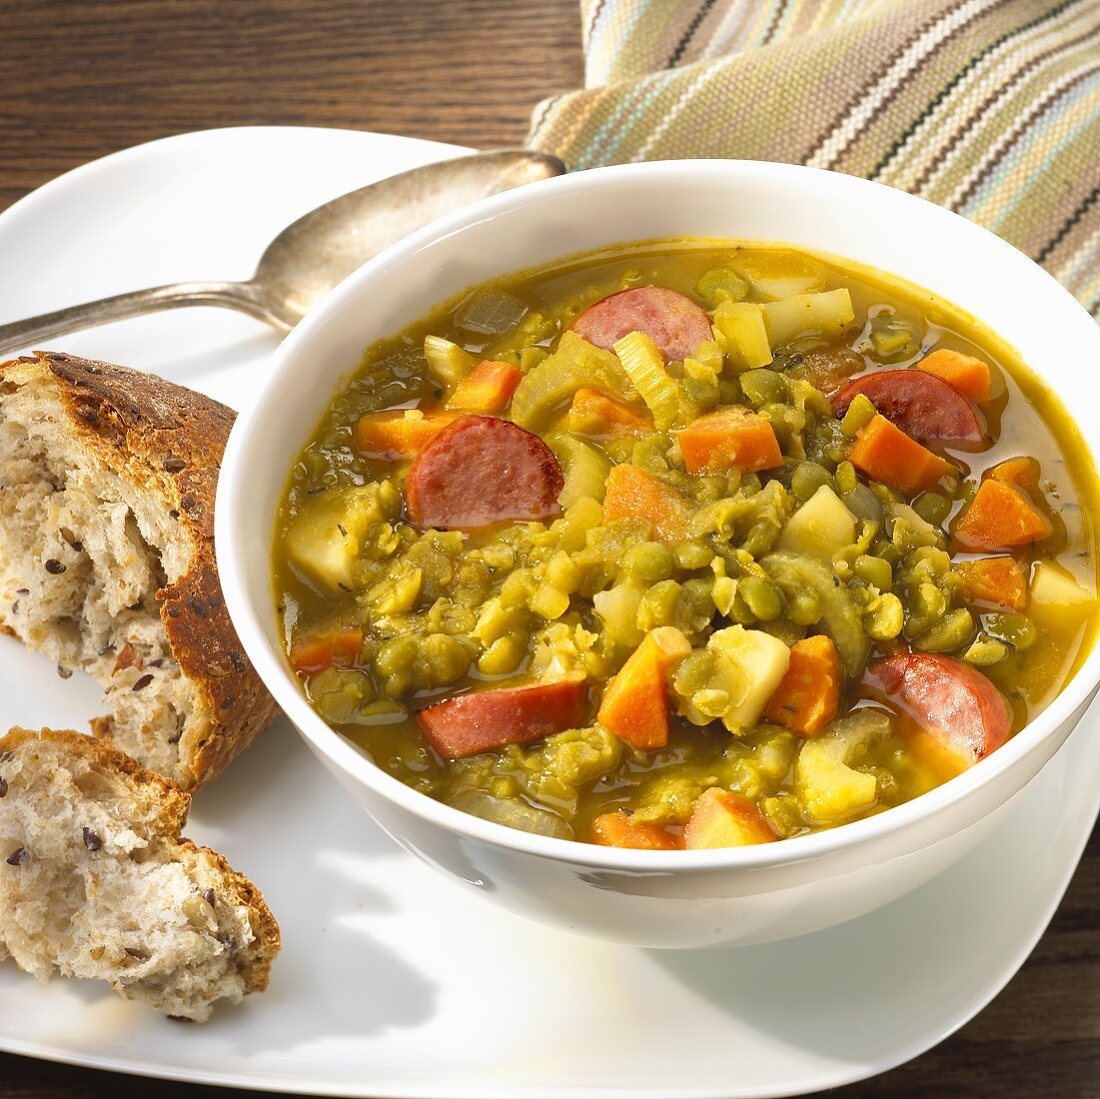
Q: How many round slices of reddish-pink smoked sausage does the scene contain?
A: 5